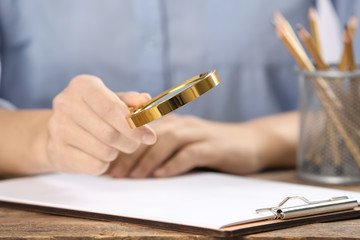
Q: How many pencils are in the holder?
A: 6